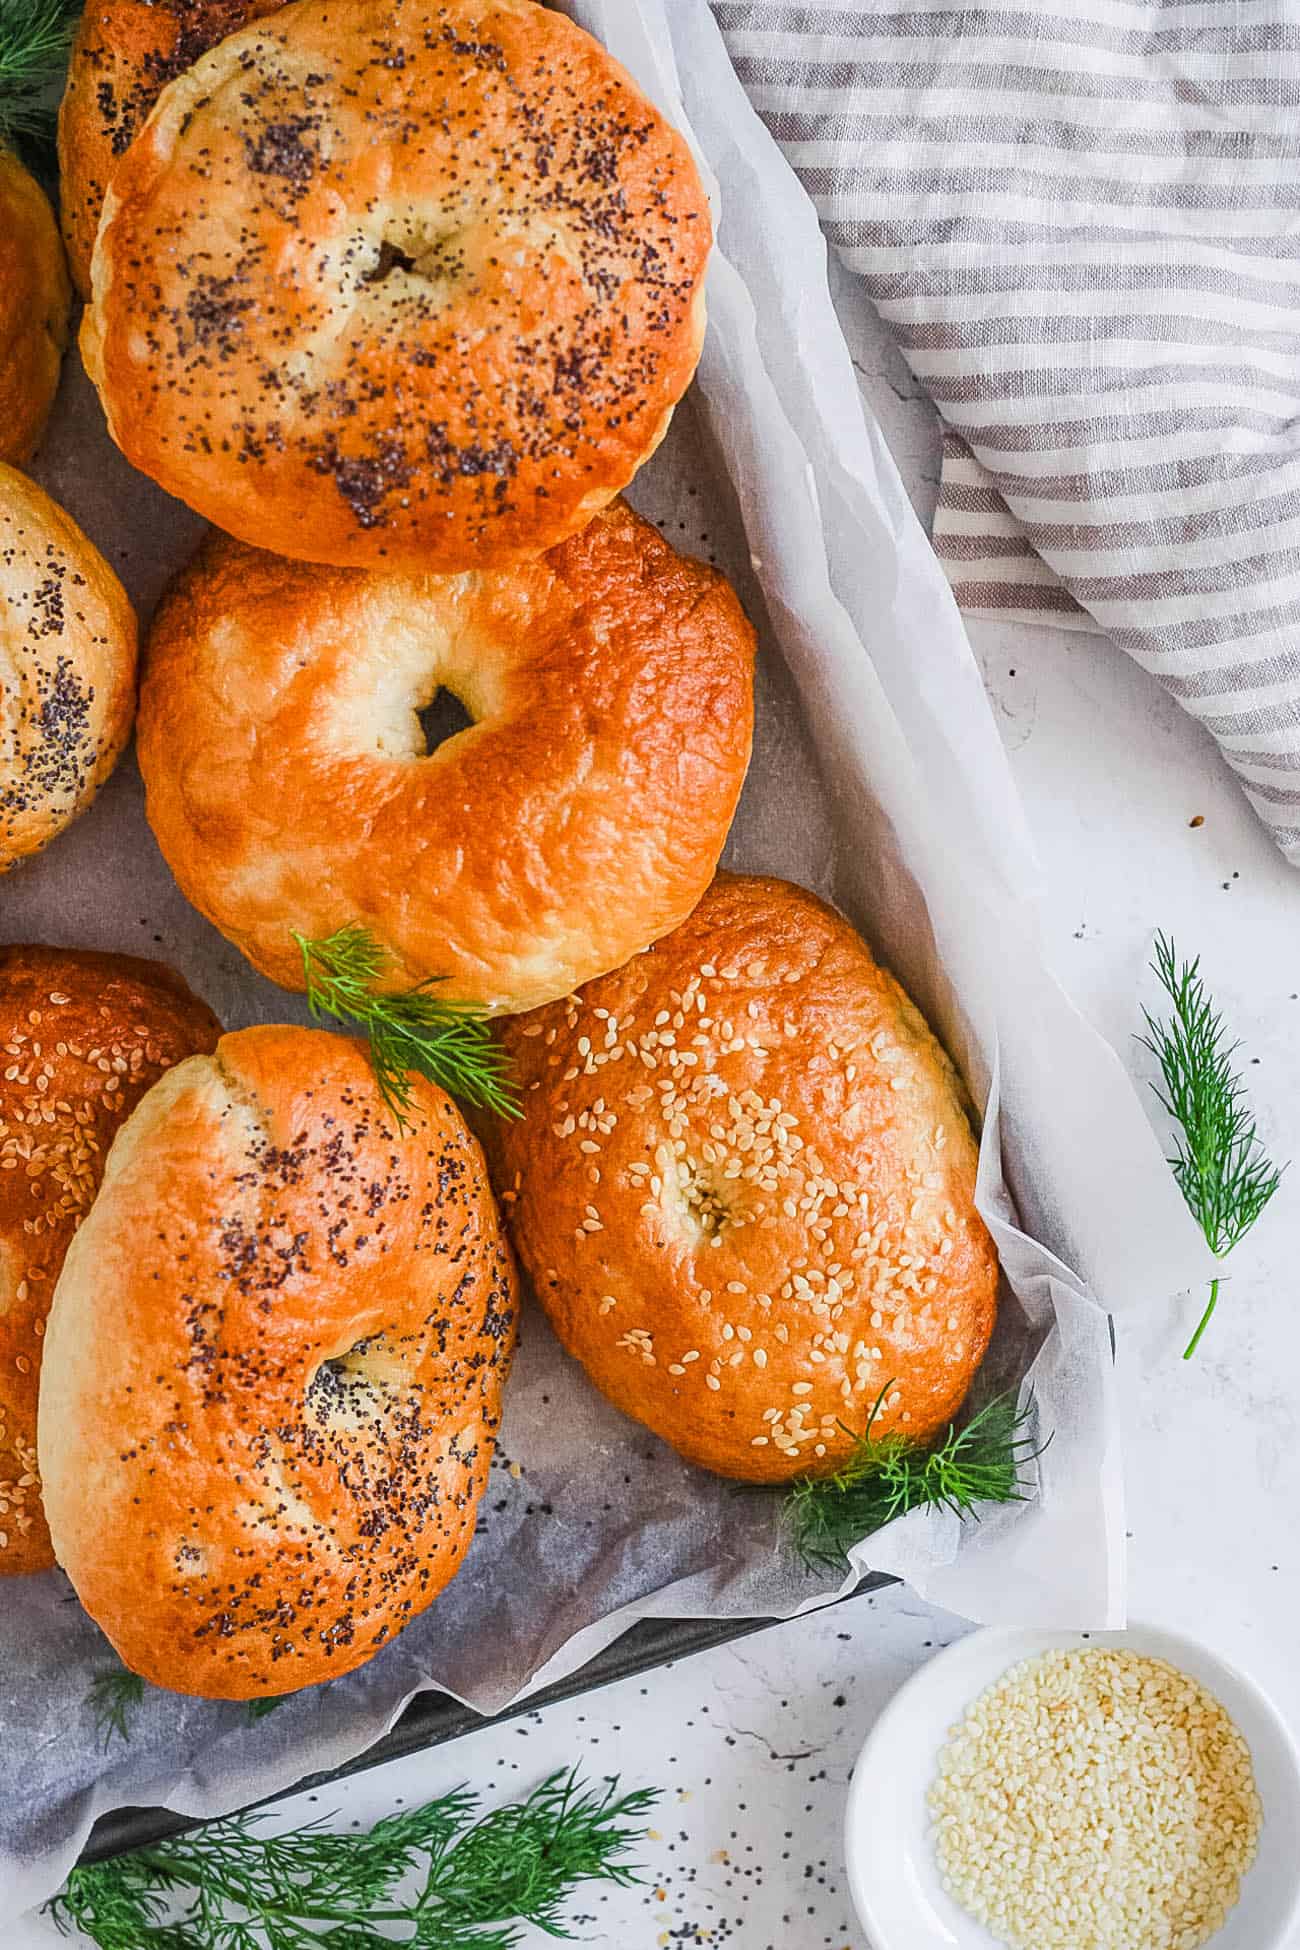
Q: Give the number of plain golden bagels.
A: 1